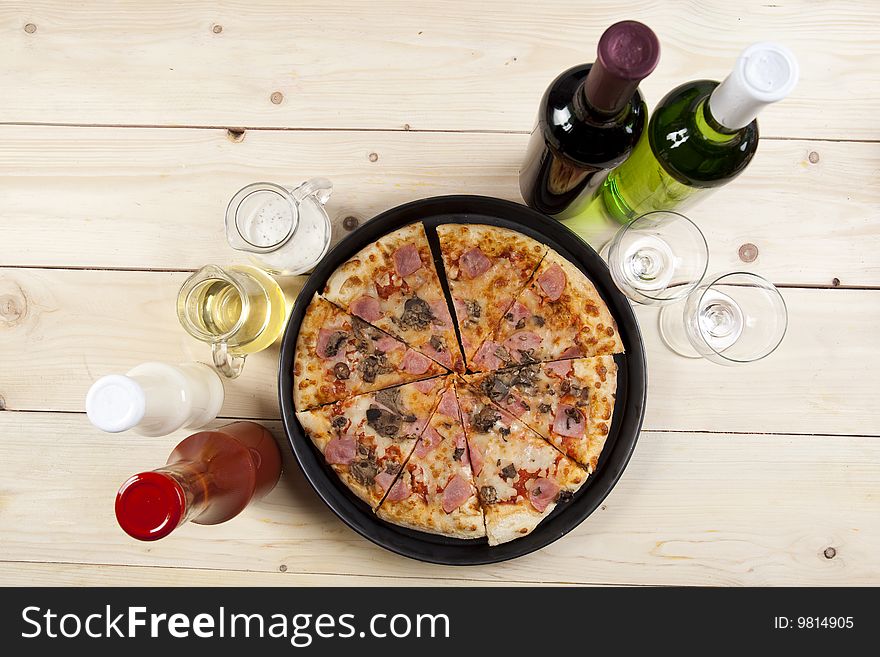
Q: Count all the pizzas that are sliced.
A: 1